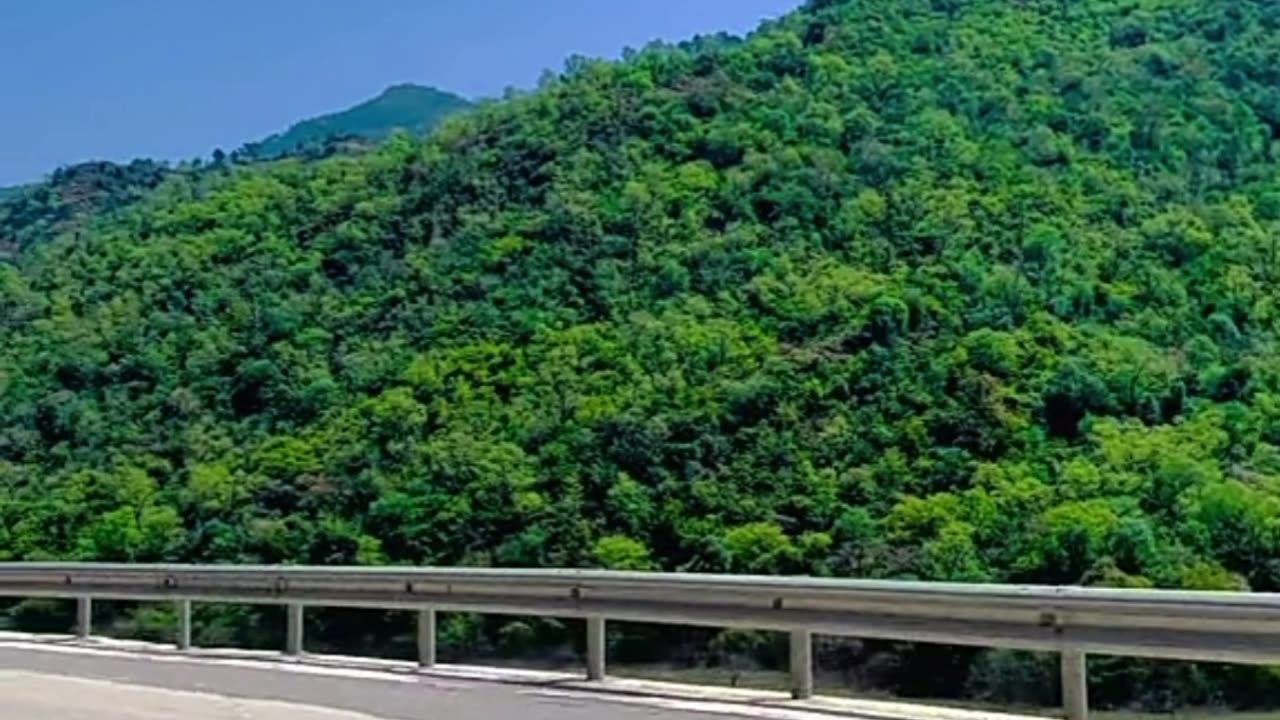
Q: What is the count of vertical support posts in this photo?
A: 7